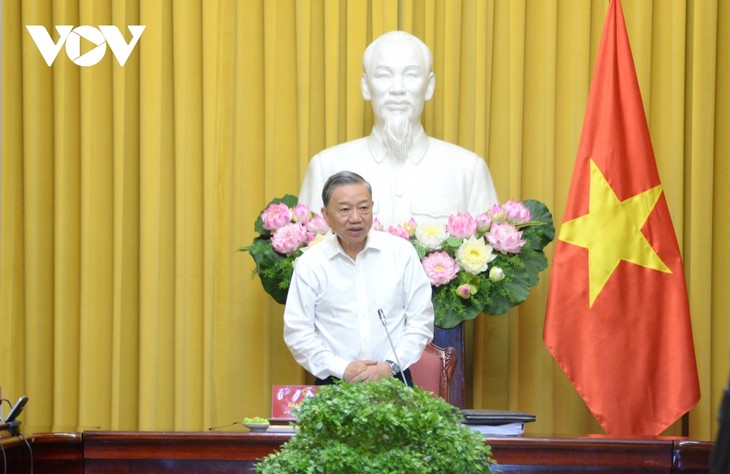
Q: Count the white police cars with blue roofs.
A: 0